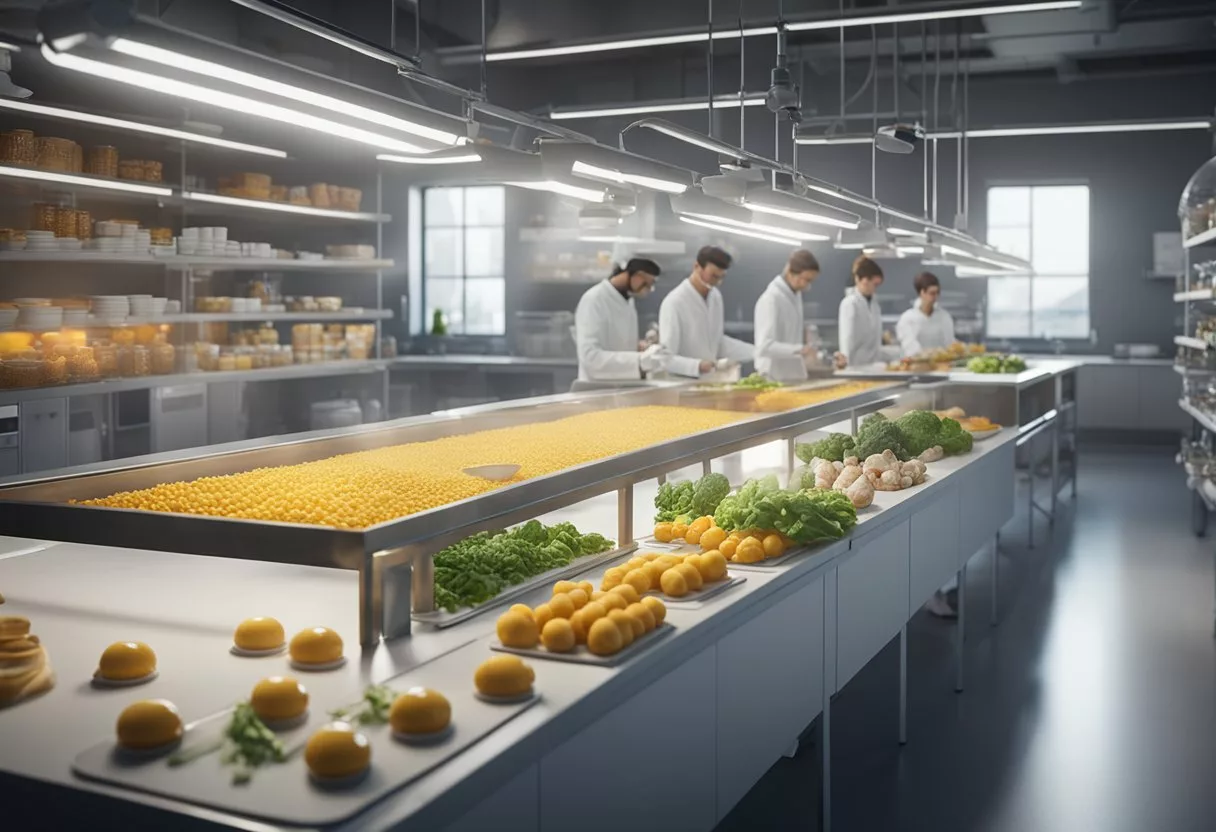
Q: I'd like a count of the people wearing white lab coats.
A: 5